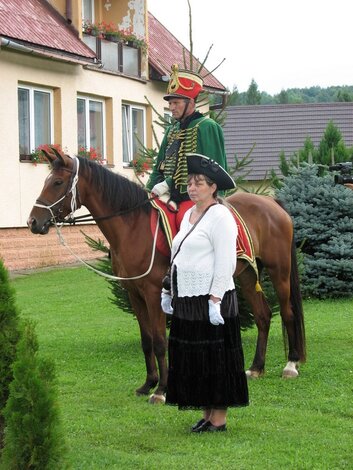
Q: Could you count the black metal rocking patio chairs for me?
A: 0